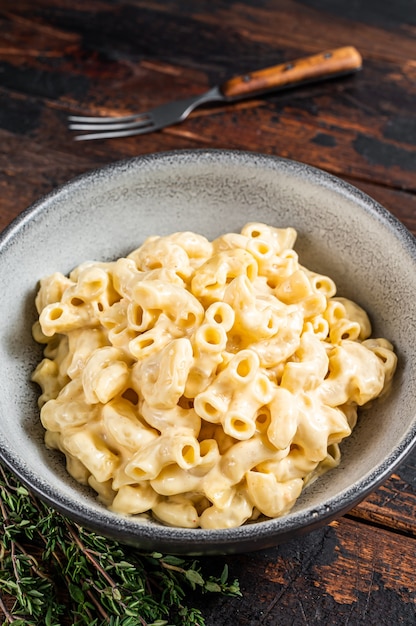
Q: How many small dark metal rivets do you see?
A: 3